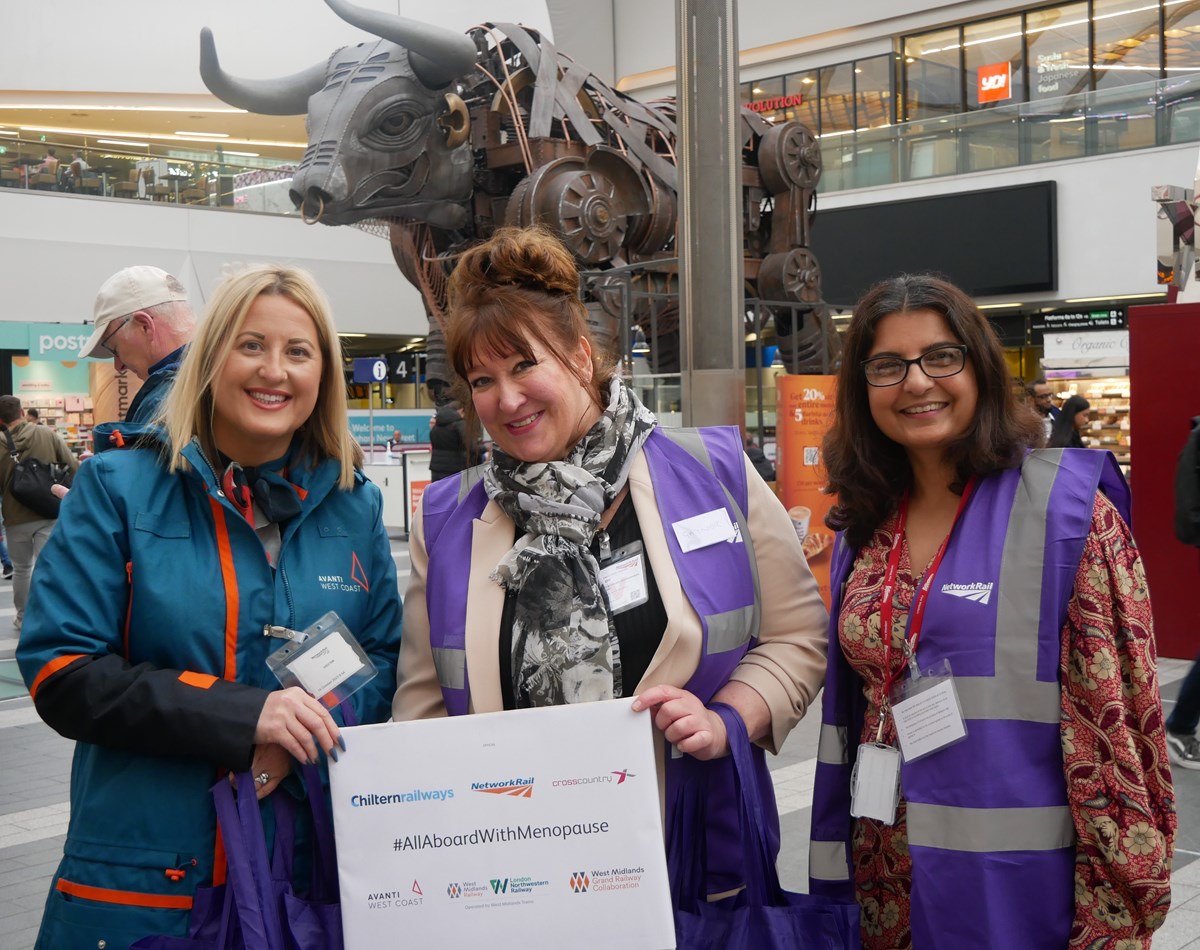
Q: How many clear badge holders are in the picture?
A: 4